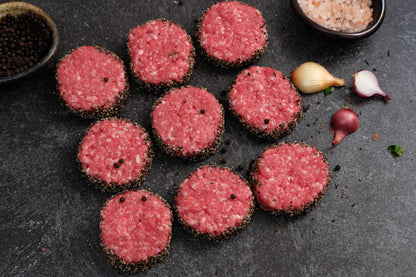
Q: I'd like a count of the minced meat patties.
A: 9